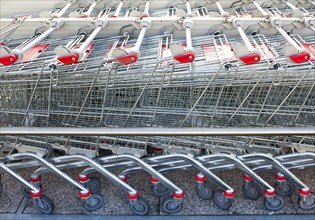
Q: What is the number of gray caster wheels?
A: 14